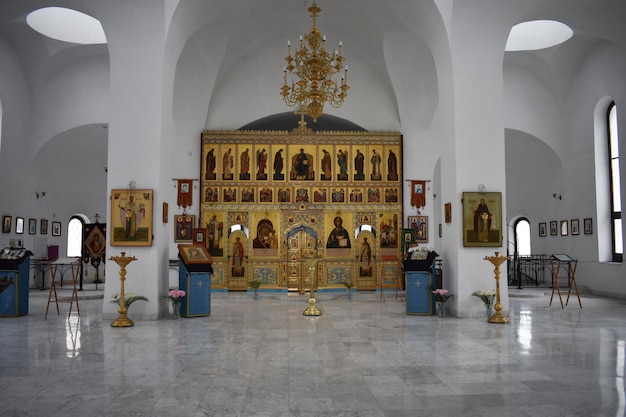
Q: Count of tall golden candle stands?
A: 3